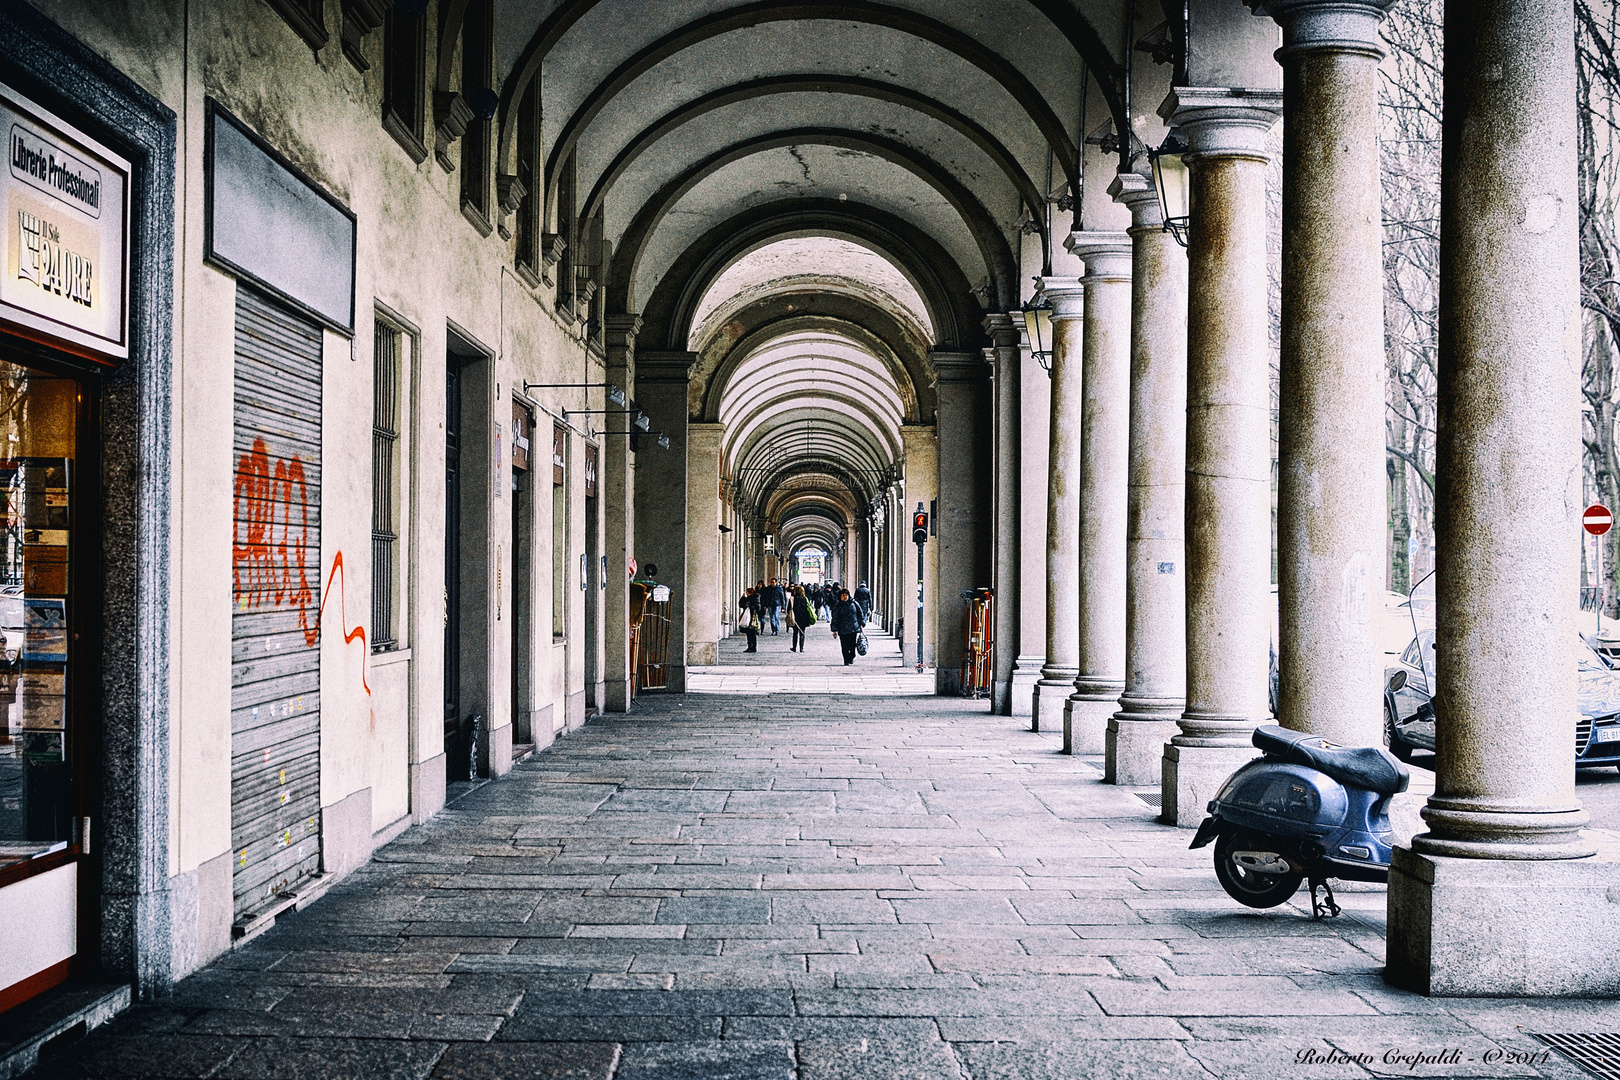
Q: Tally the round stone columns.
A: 6